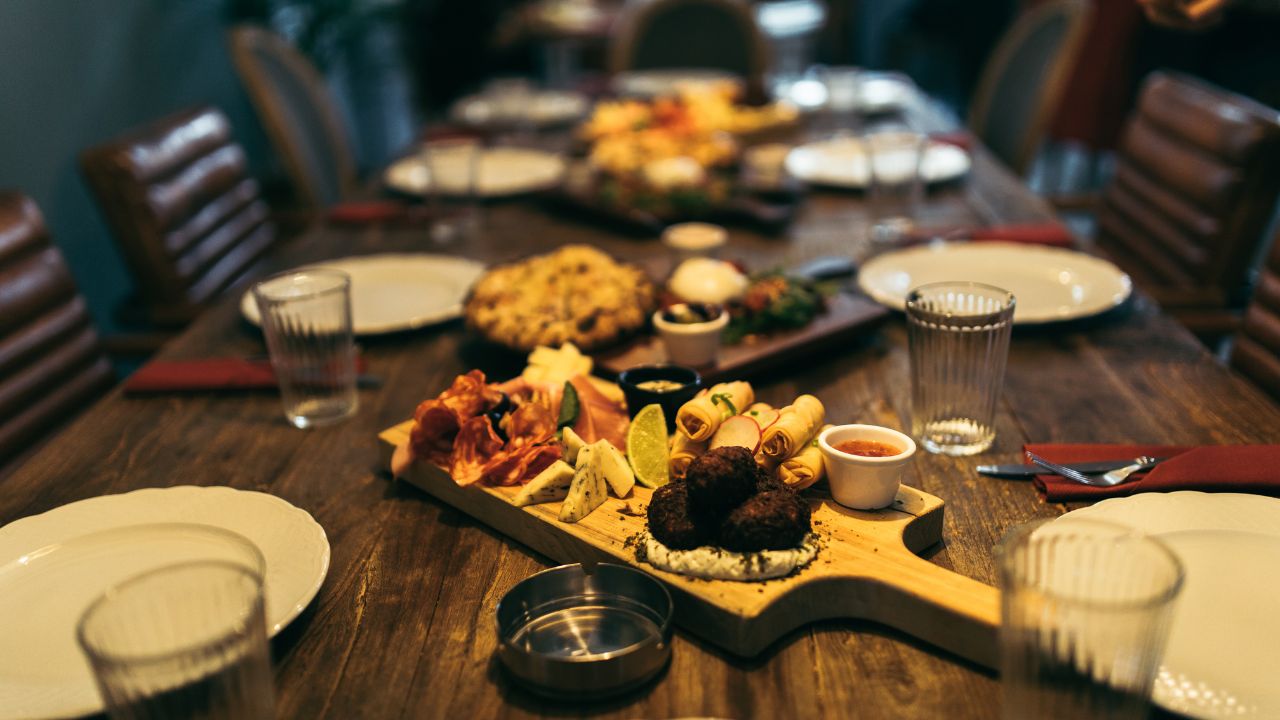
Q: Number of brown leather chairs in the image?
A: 4